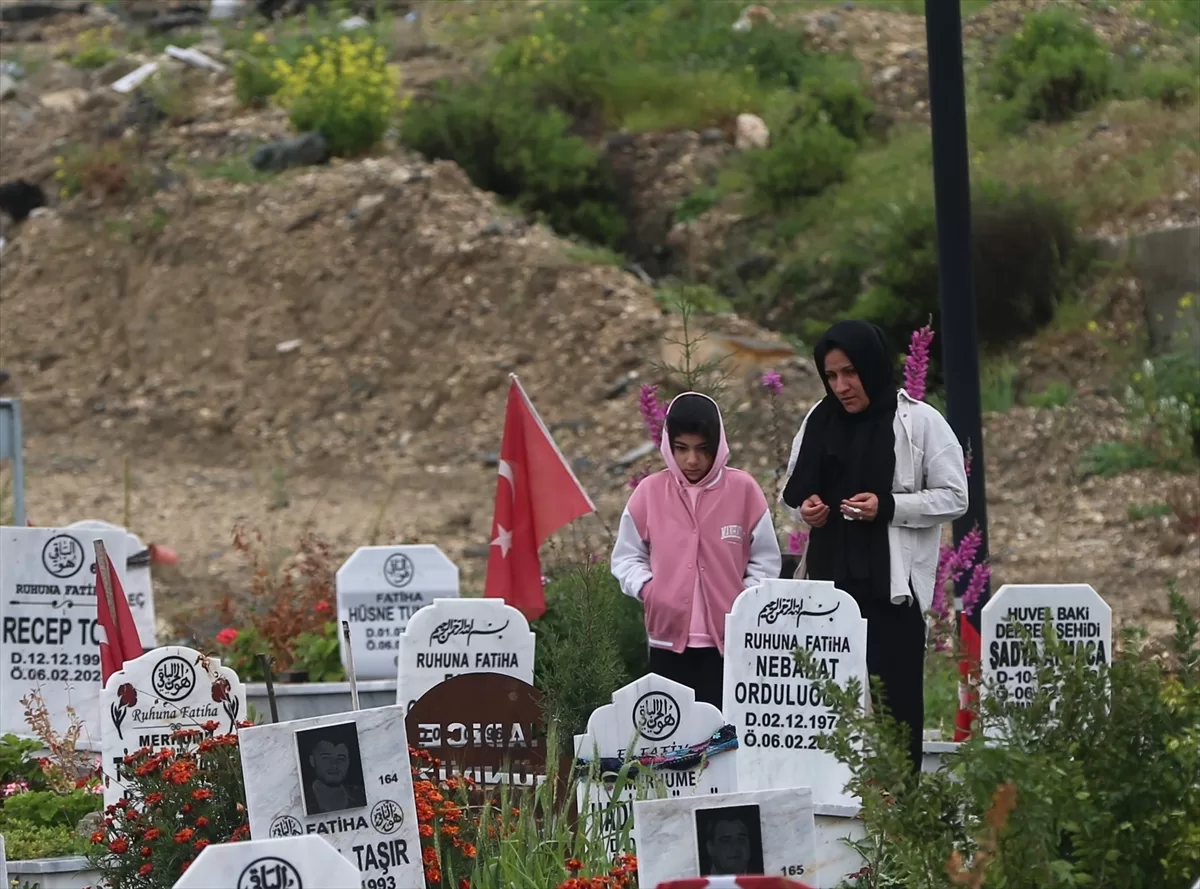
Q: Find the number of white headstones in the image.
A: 11